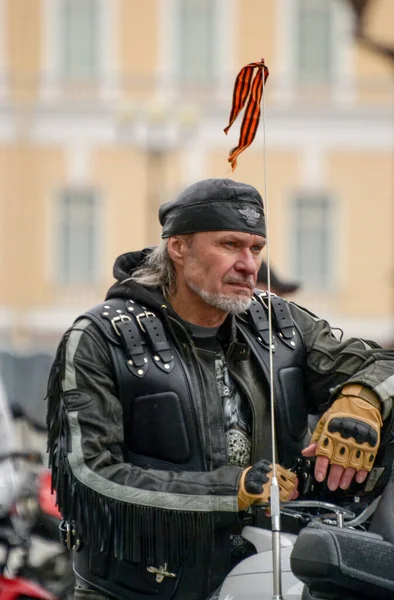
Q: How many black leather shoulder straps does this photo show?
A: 4